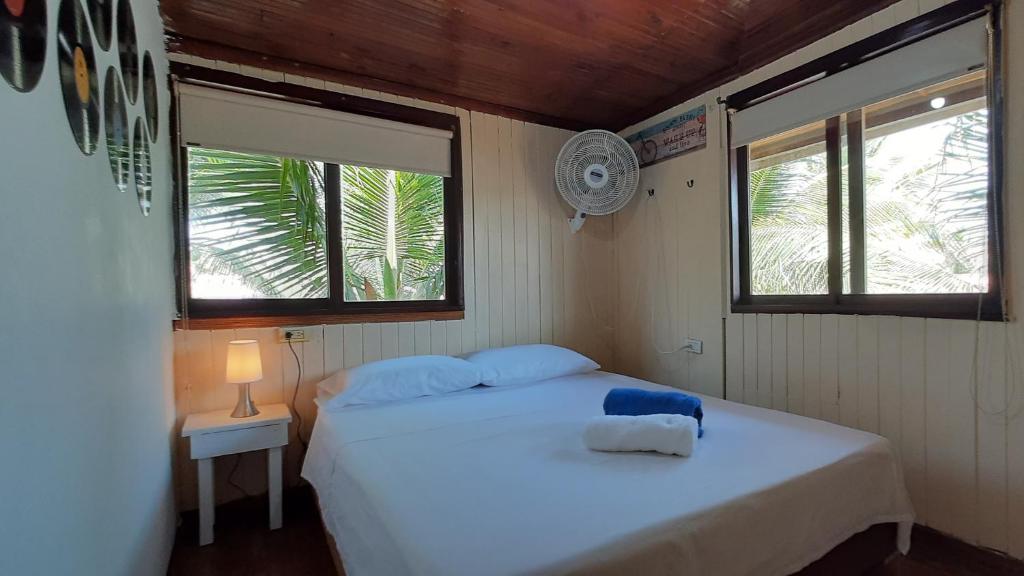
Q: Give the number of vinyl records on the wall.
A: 7